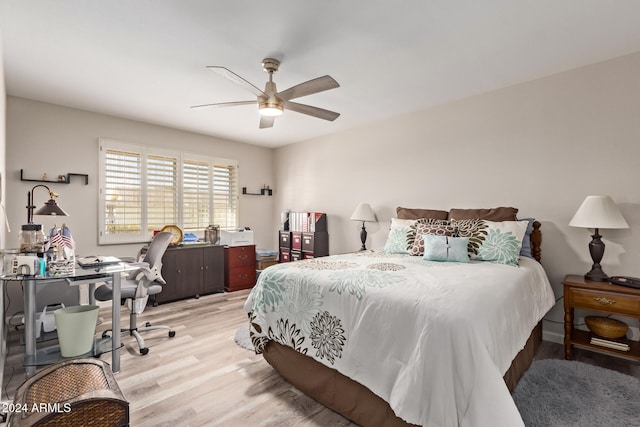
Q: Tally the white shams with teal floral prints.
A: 2